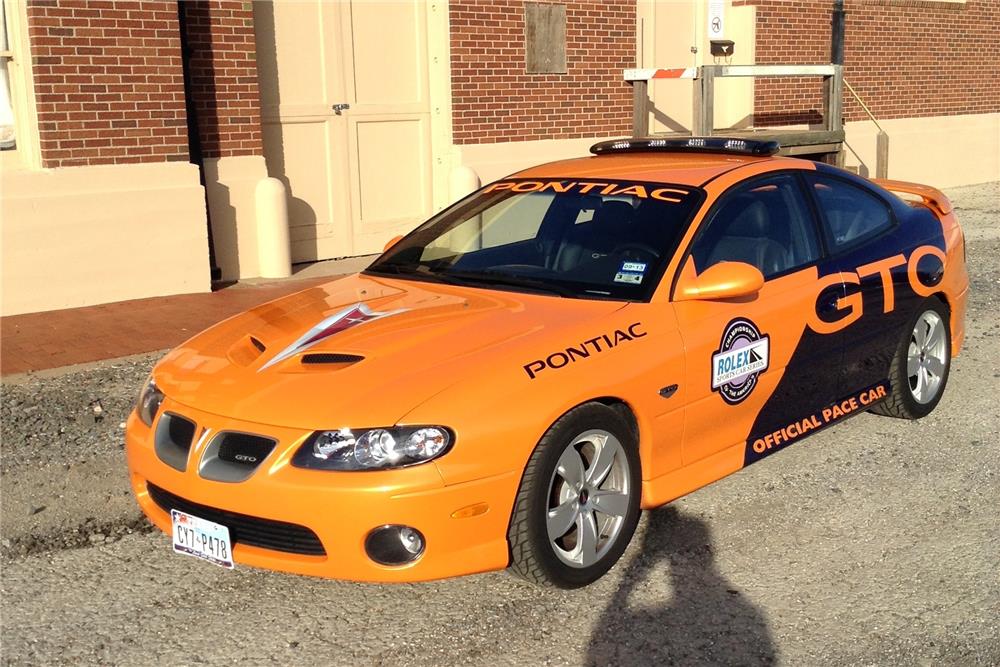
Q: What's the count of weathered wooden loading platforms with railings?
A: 1